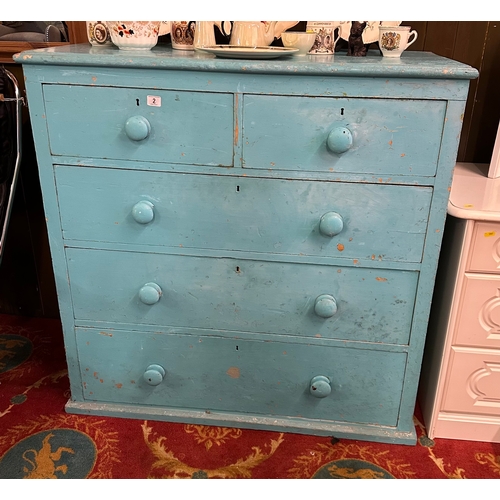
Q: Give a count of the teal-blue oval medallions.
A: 3